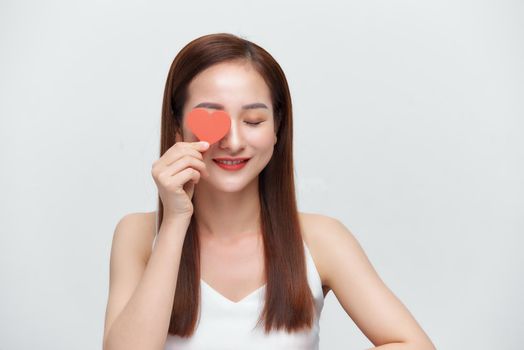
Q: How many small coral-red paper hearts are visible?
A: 1